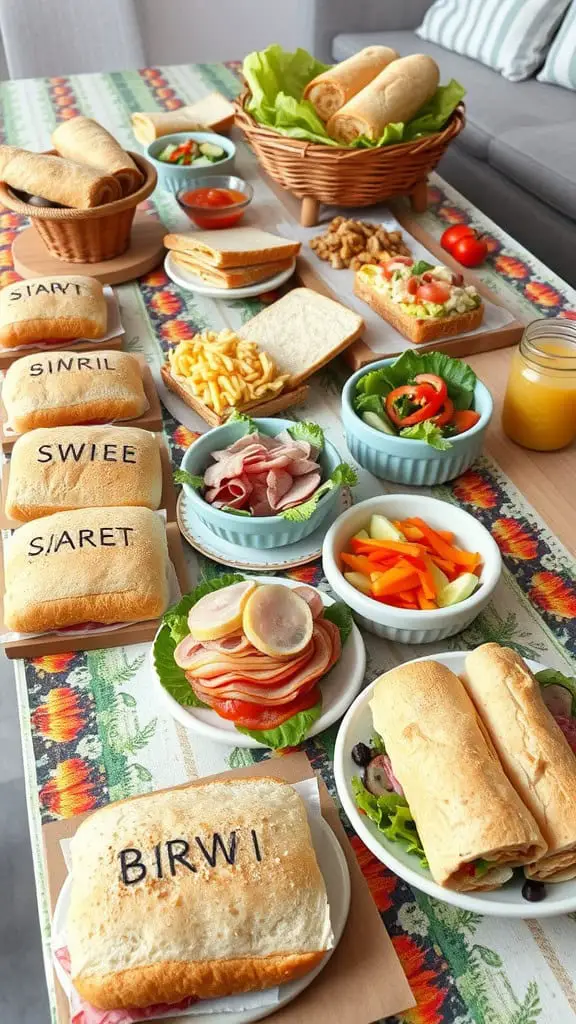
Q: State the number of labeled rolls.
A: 5